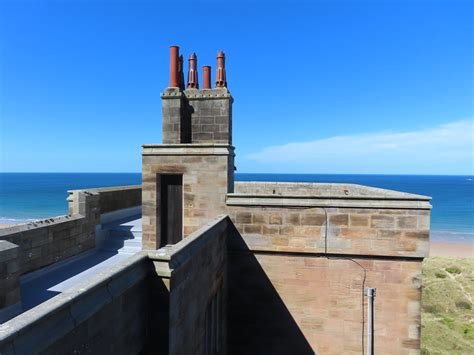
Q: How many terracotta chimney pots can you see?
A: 5